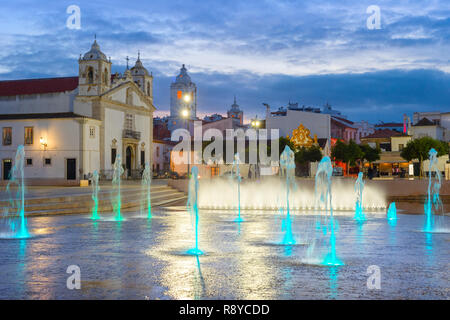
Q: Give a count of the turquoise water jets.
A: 11